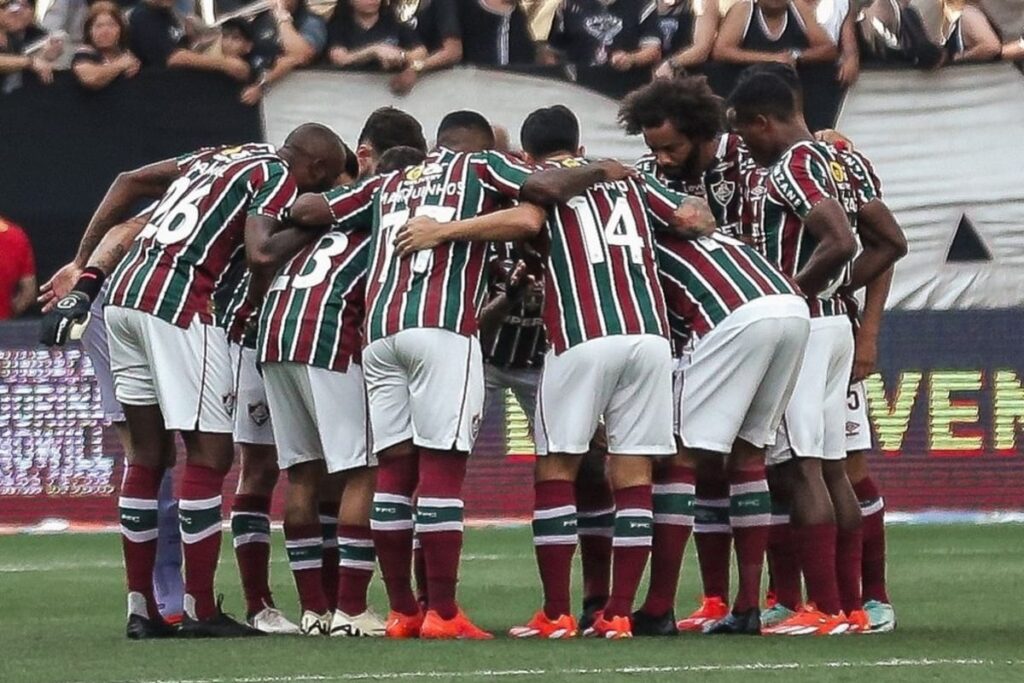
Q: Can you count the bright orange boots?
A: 7